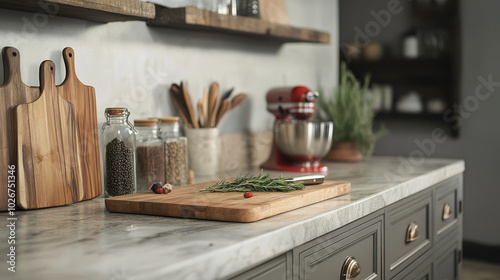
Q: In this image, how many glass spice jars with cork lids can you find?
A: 3